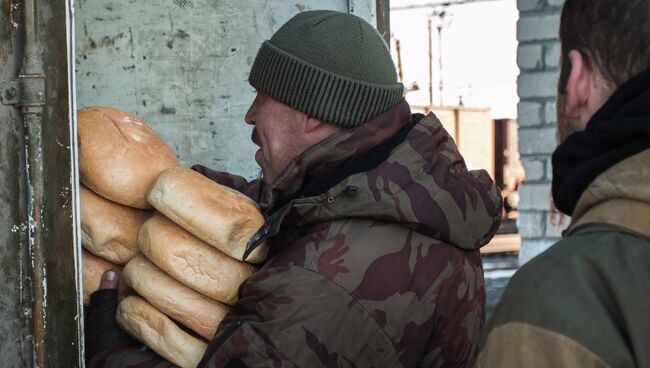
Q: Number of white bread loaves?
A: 7